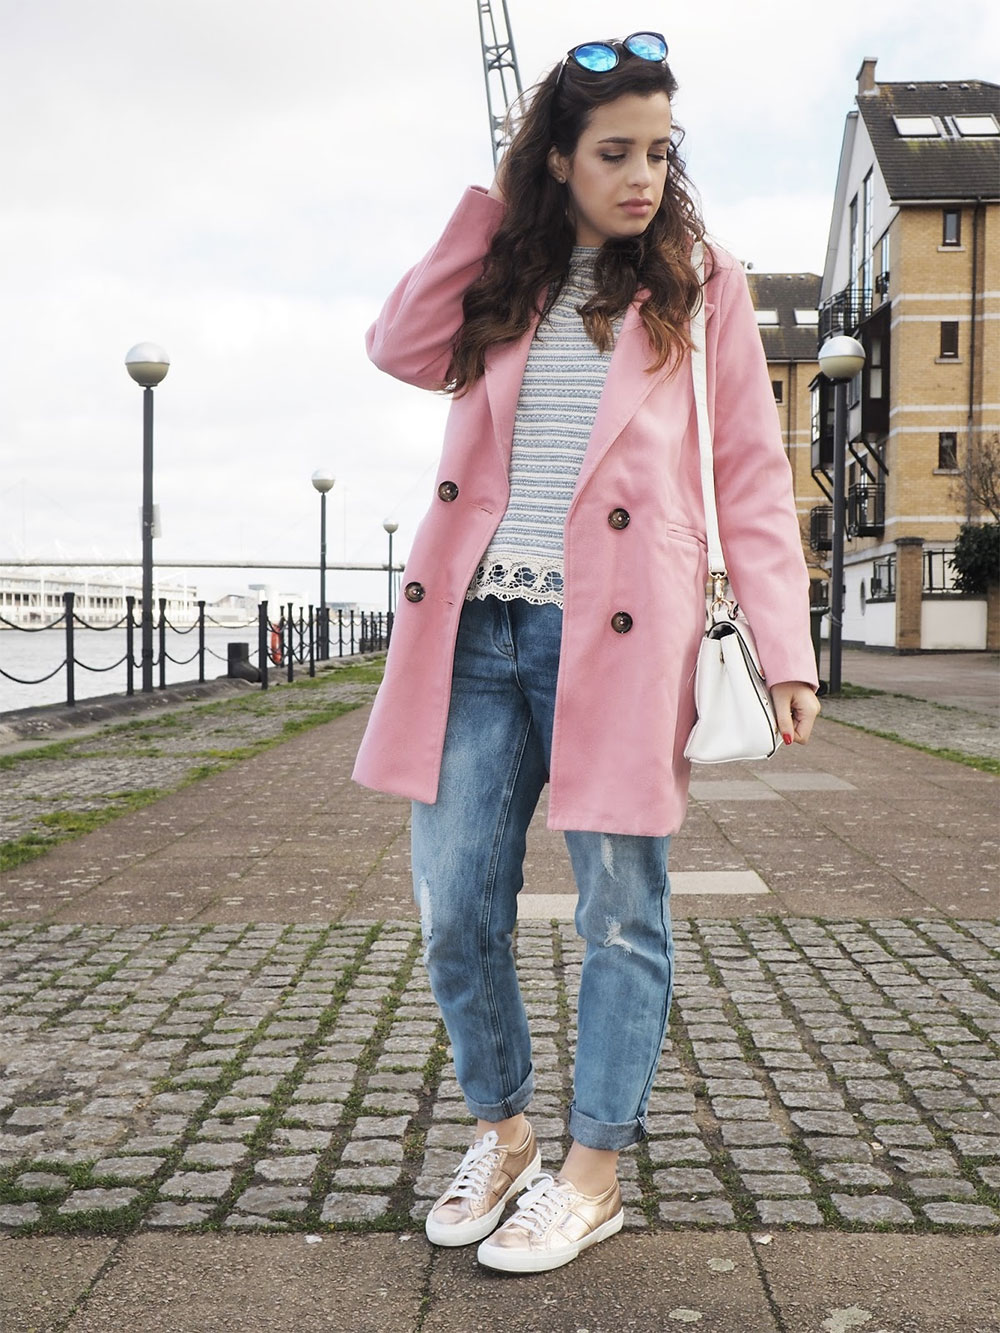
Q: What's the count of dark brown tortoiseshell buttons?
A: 4